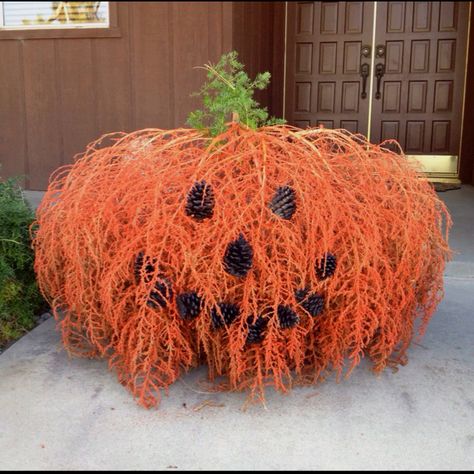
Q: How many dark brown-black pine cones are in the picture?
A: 11